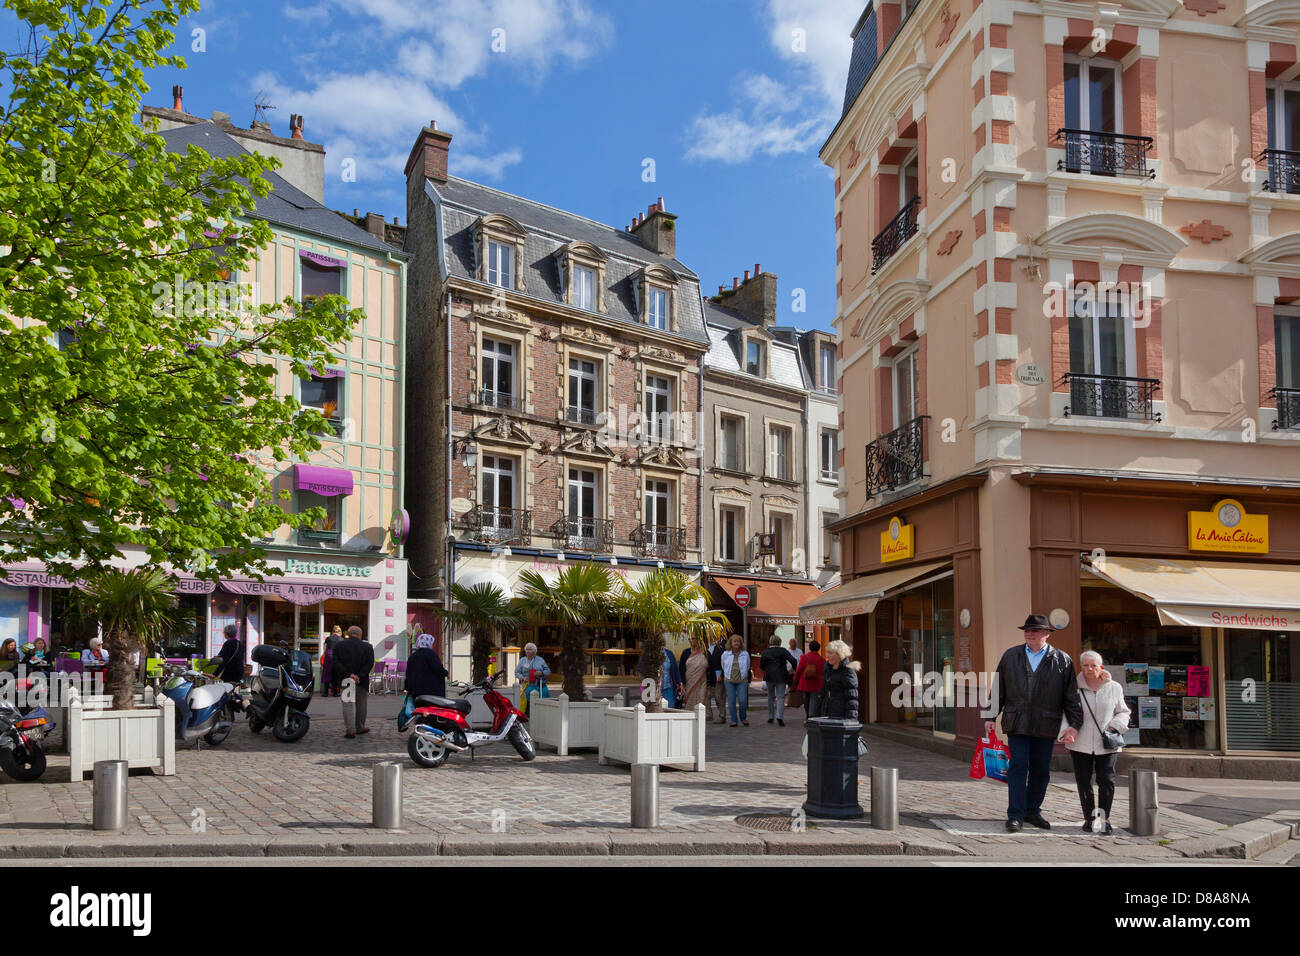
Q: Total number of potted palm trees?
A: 4